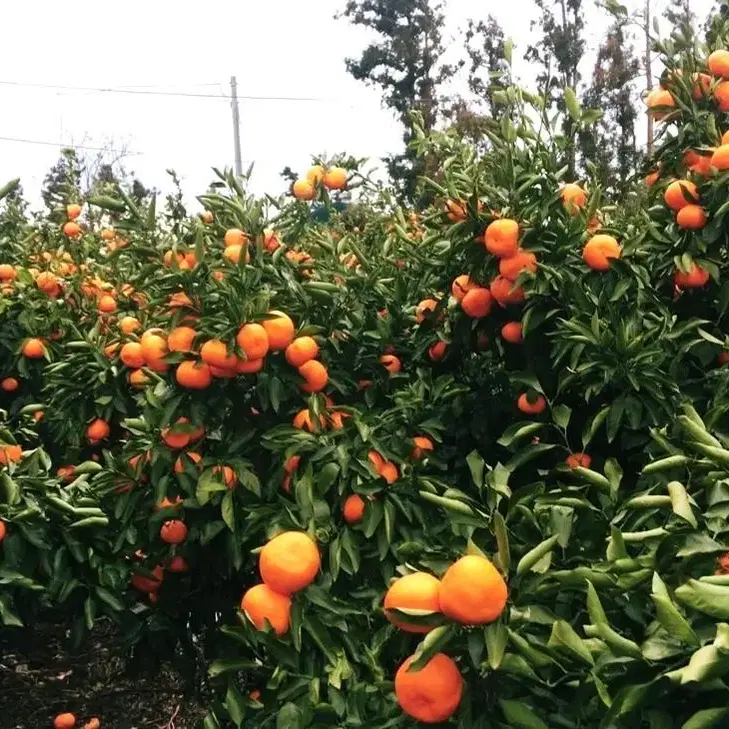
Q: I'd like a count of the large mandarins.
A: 5